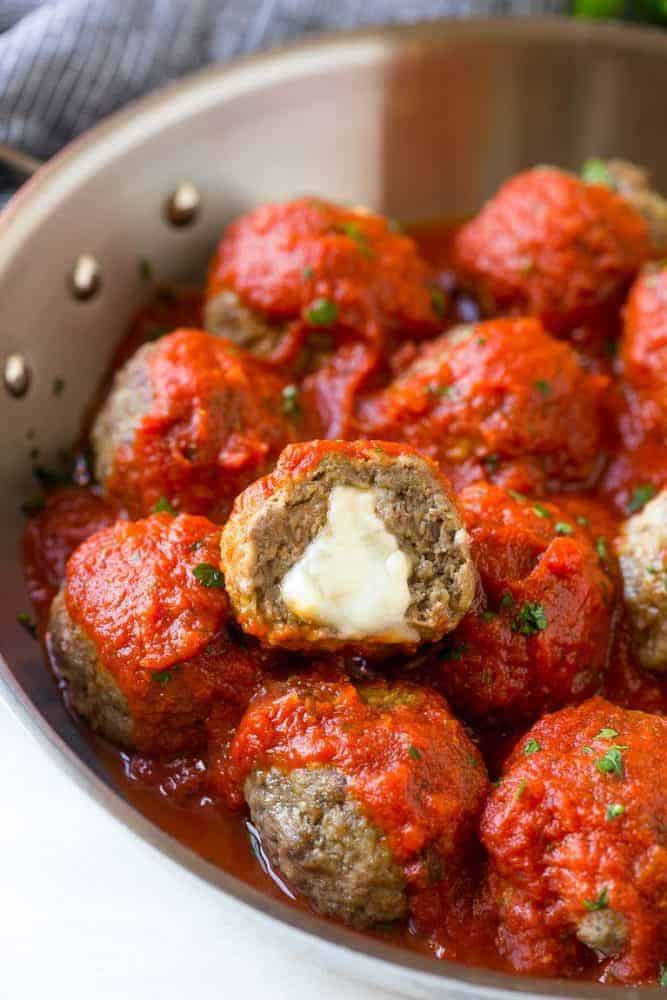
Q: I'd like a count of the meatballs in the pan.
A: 12